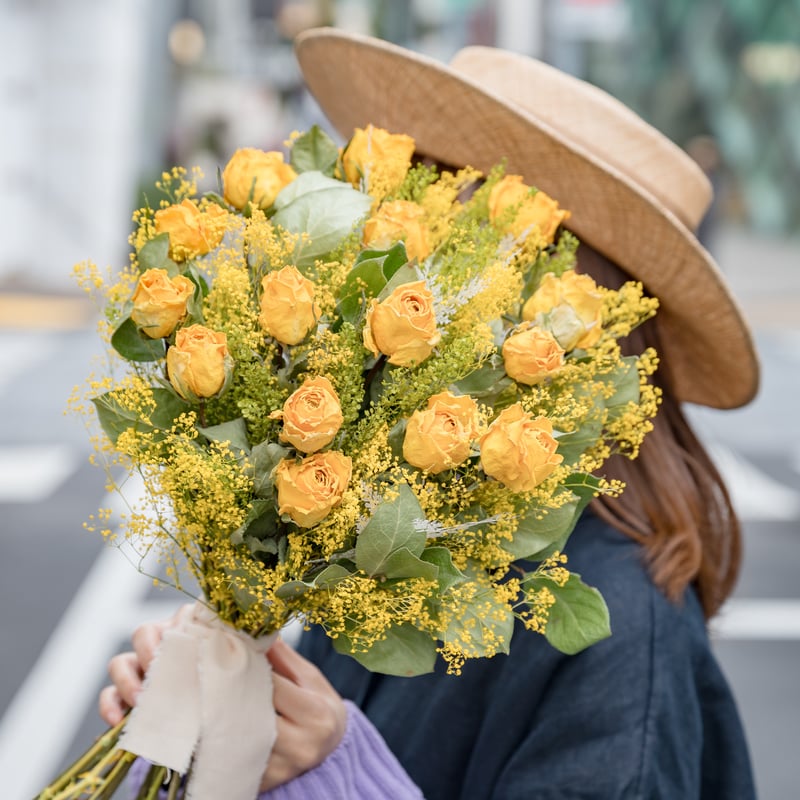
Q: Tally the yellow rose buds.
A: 15